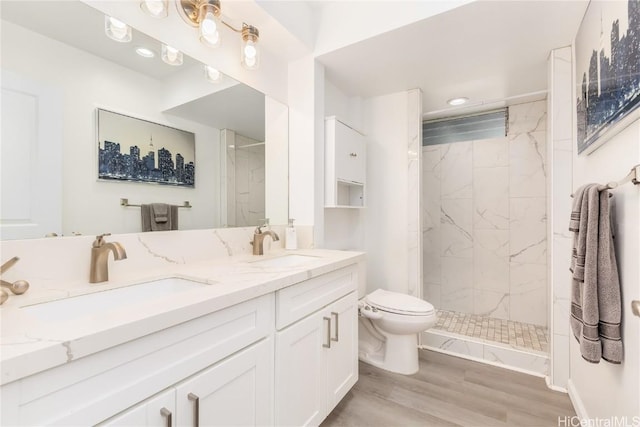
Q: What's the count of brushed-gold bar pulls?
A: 4